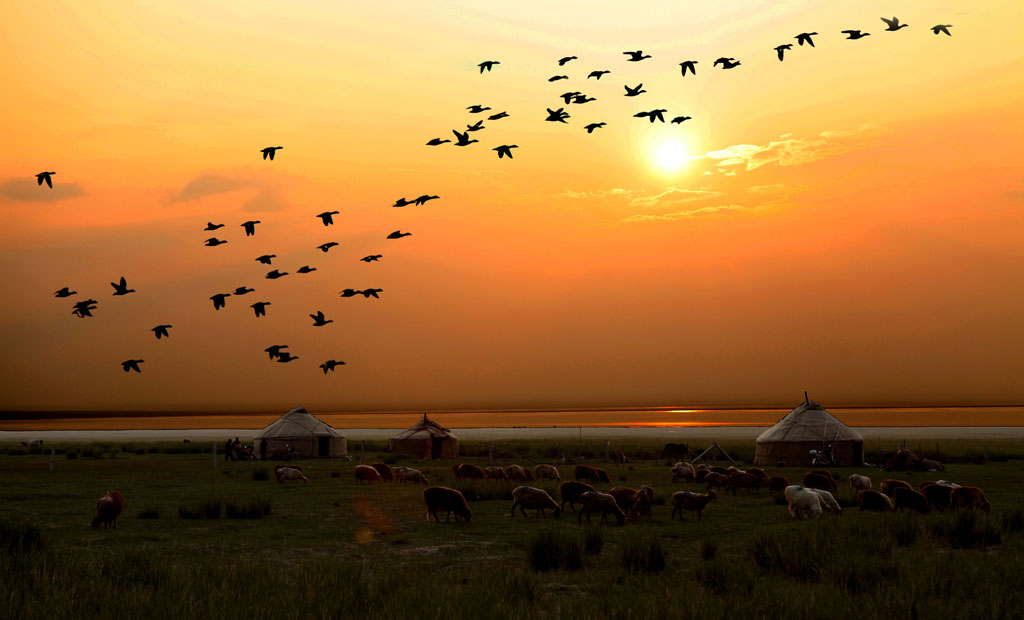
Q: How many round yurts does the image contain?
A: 3